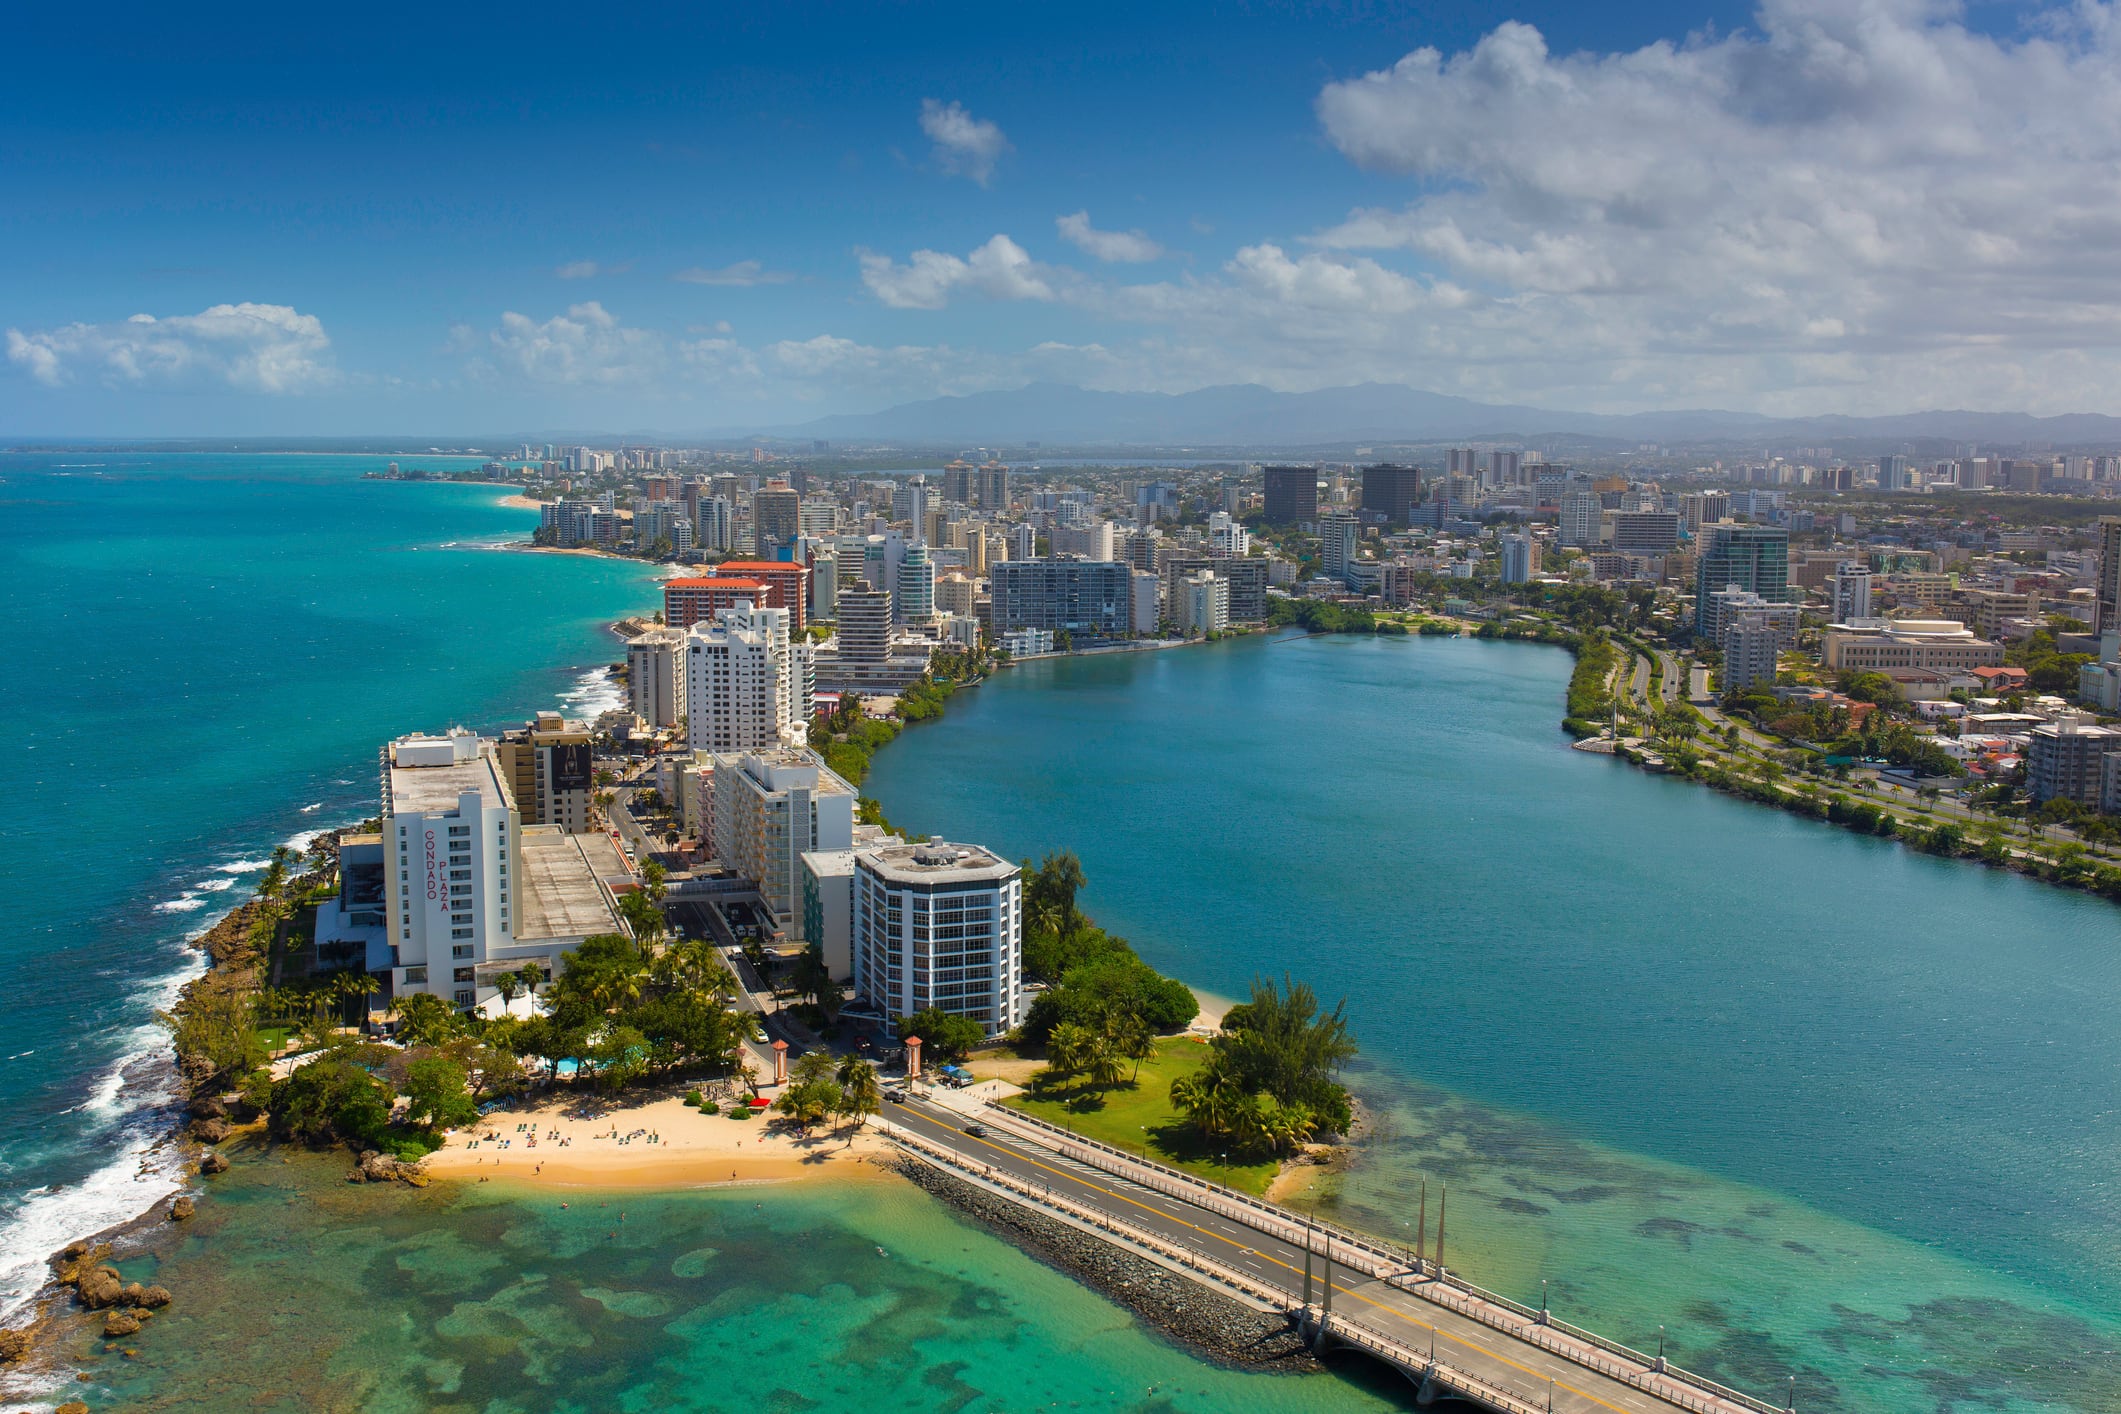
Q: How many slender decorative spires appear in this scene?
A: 4